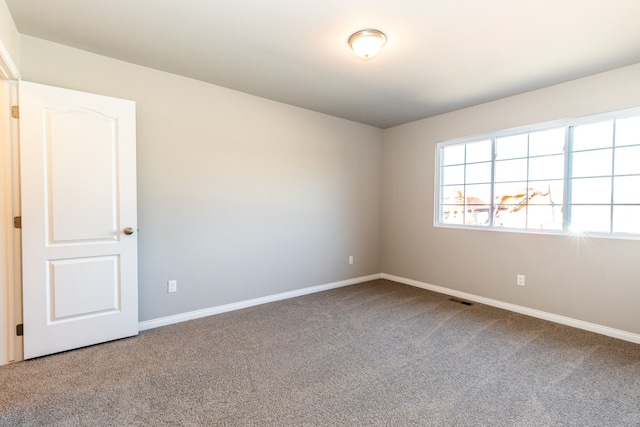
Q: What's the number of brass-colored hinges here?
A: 3